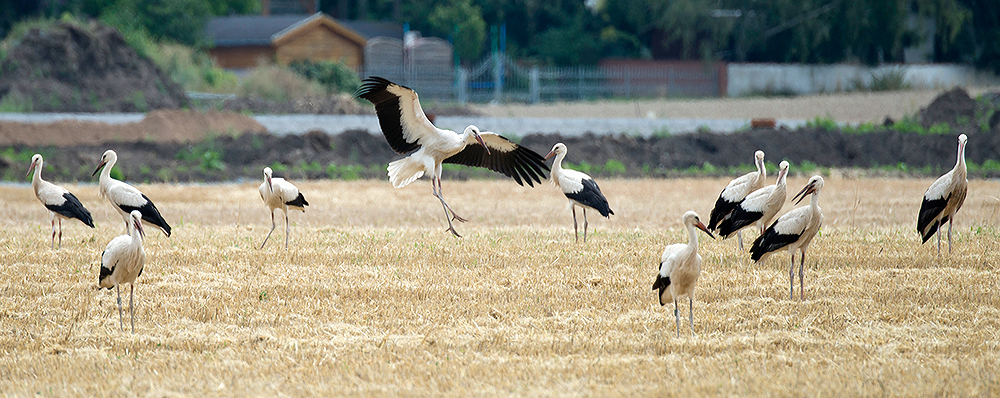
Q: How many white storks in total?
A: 11